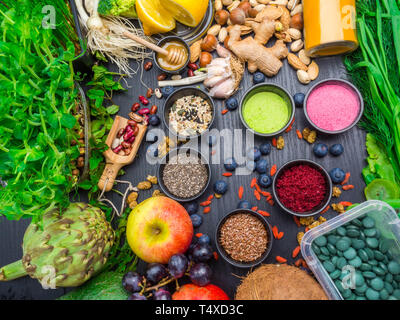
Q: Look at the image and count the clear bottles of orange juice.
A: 1